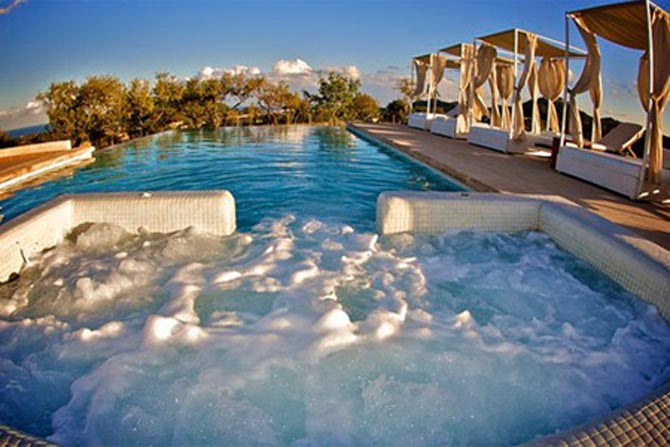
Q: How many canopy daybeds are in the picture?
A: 4